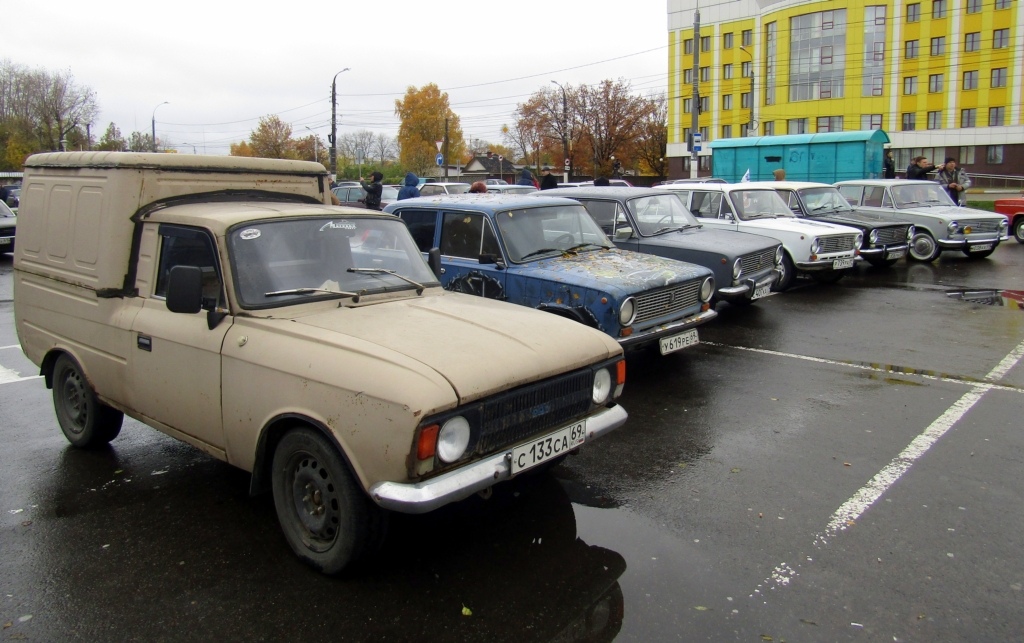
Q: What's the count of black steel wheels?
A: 2